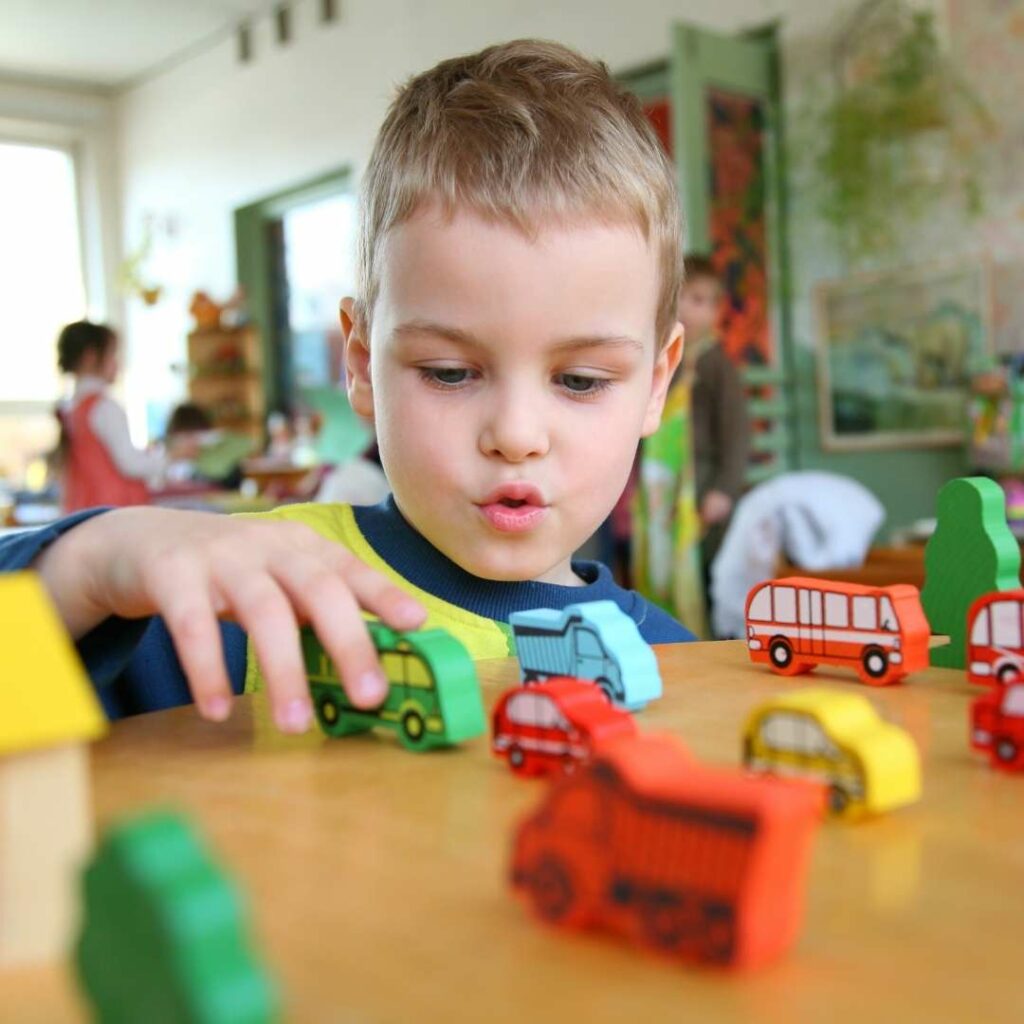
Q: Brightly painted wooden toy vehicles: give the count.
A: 8